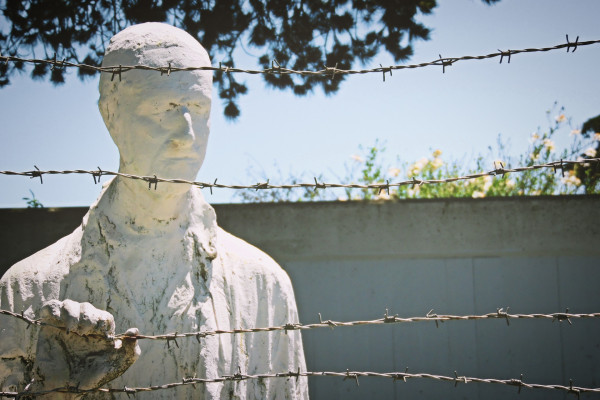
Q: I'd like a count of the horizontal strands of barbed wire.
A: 4